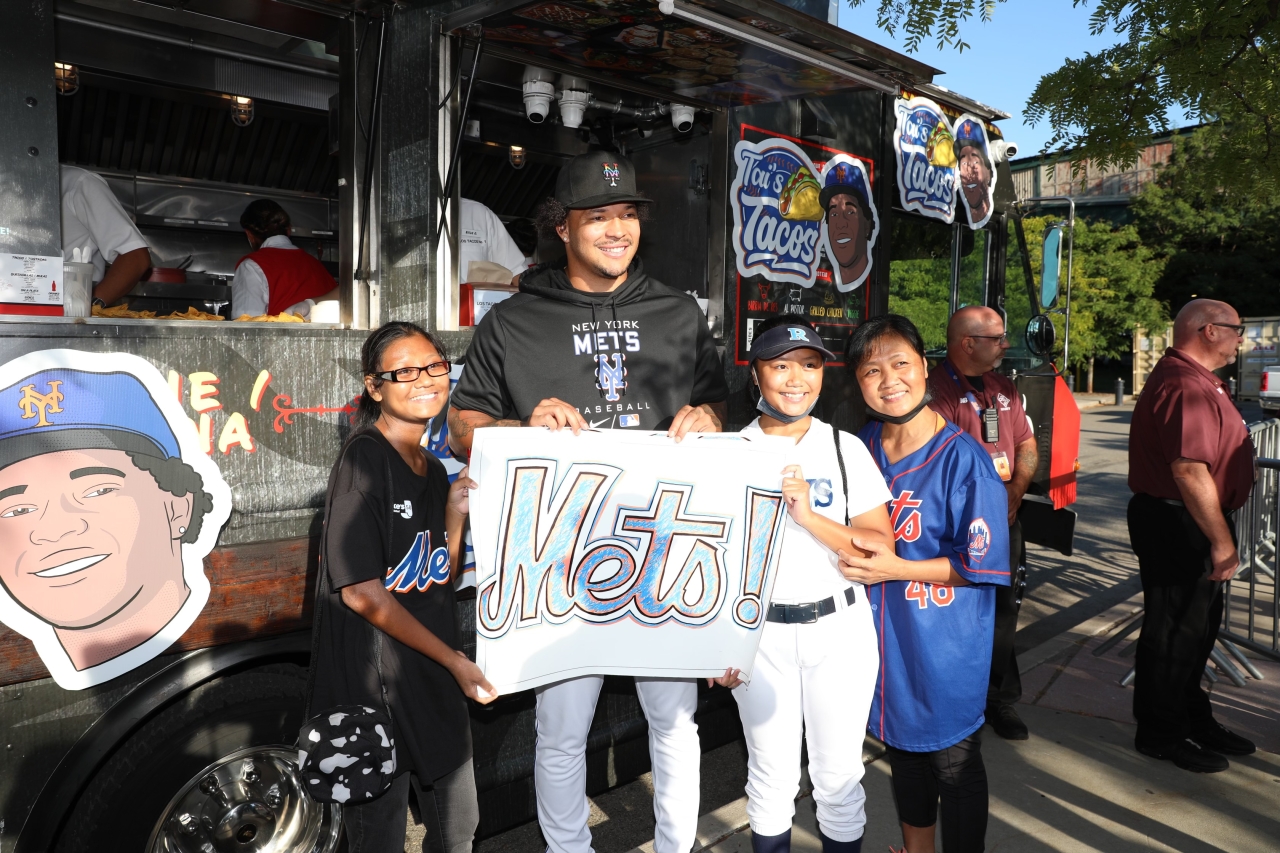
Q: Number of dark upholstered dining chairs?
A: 0